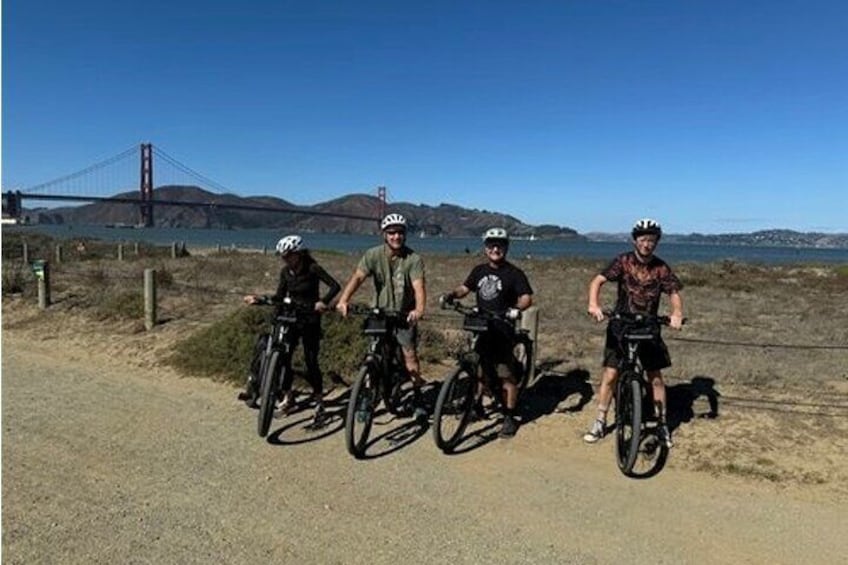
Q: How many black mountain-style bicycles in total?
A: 4